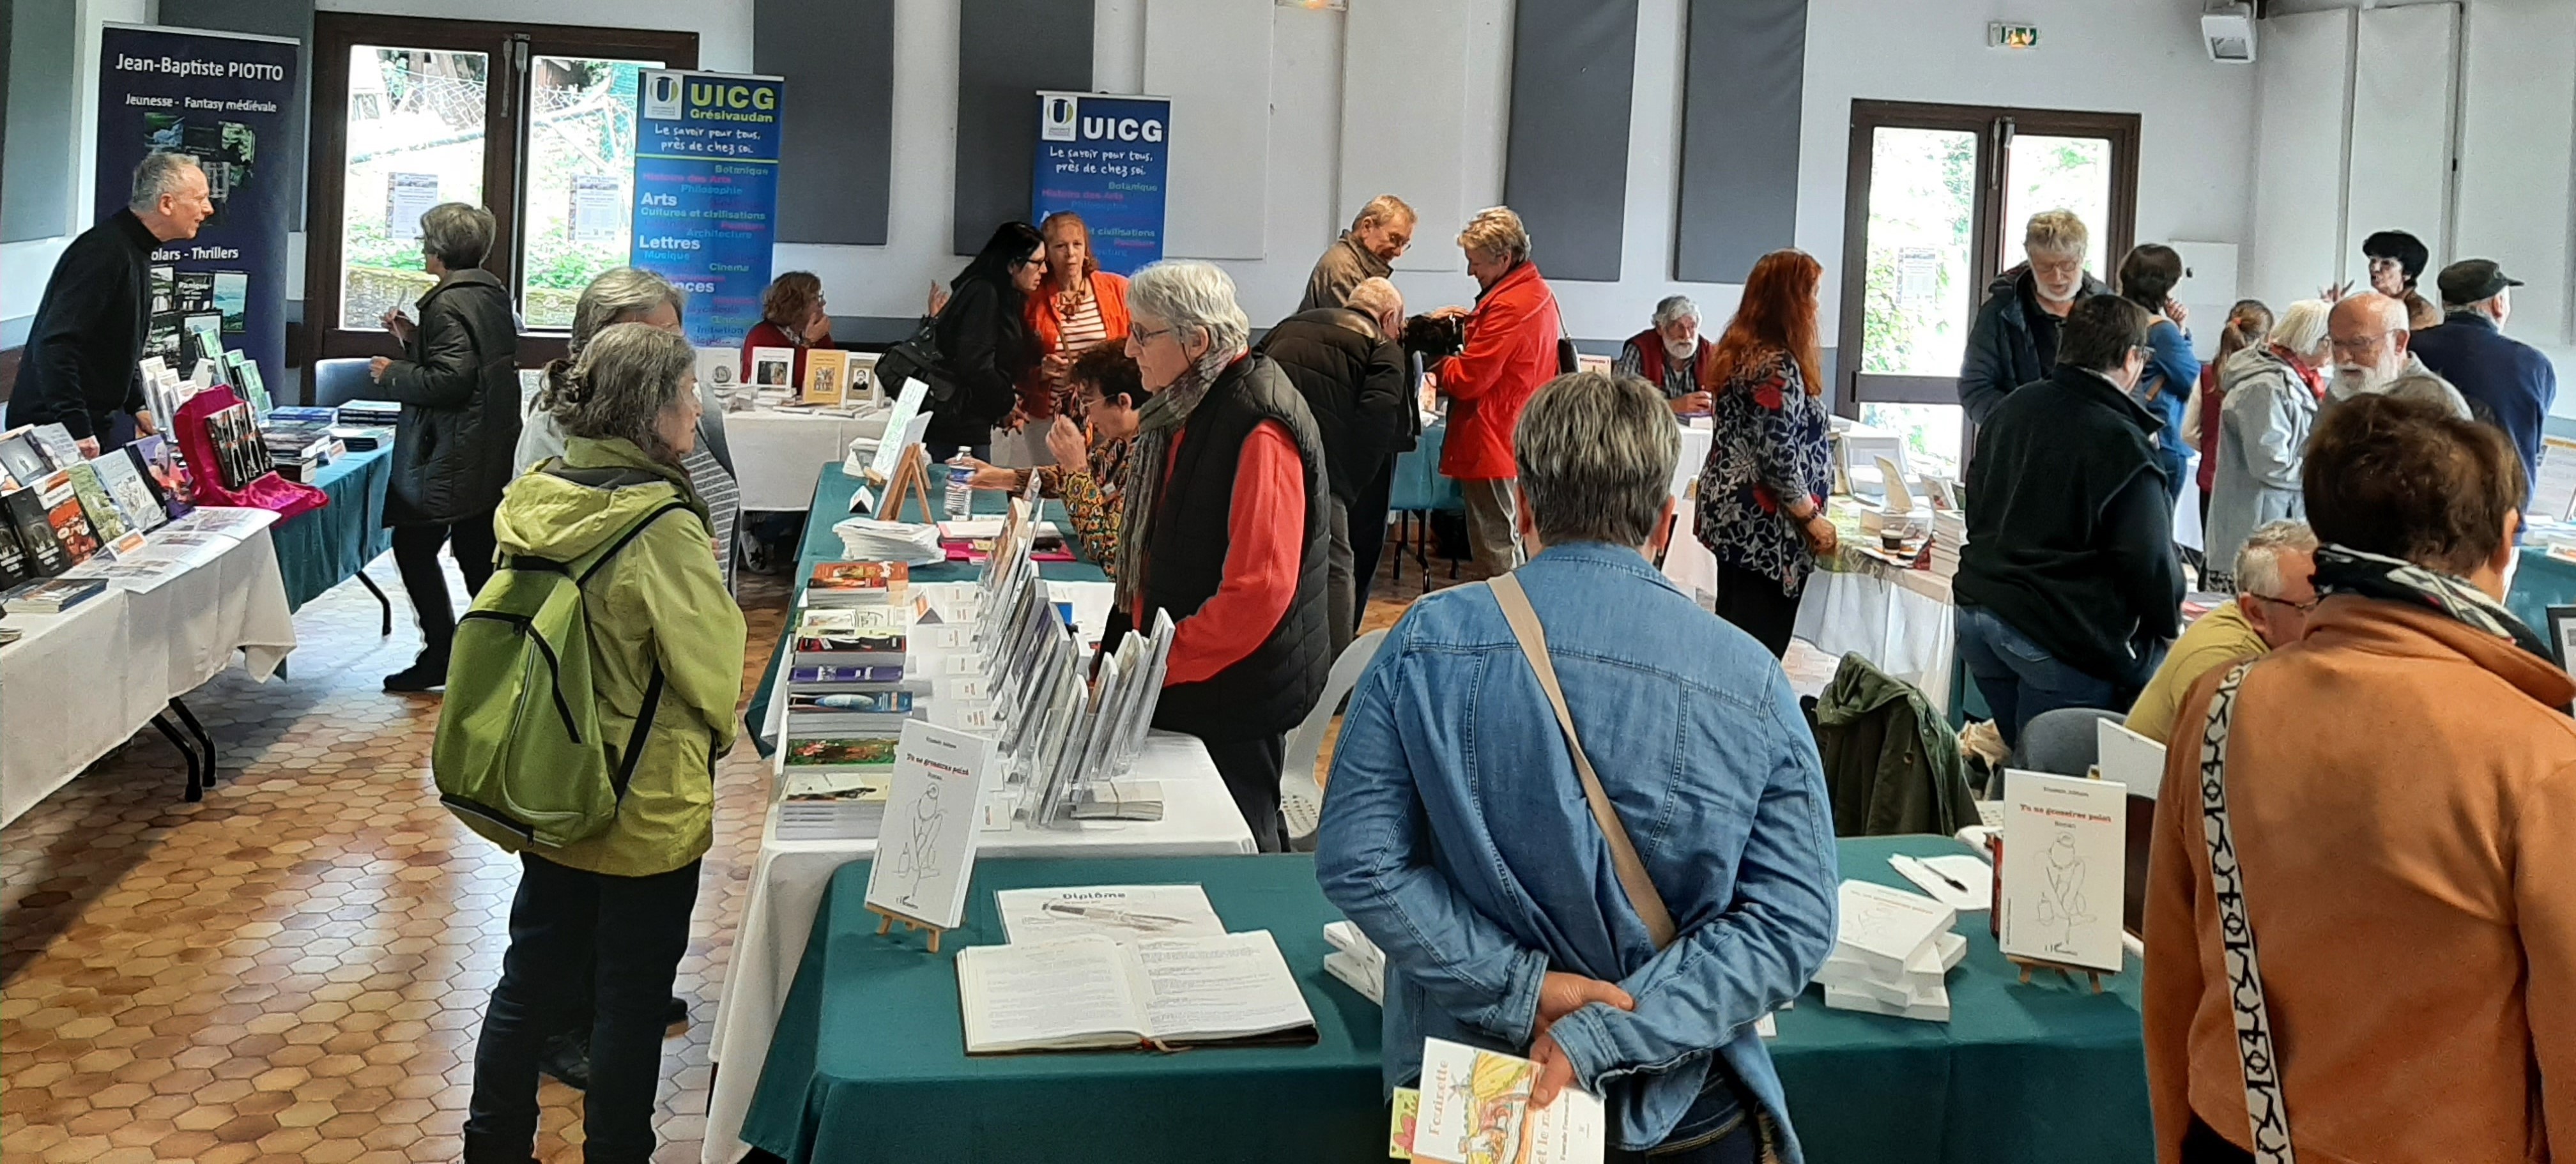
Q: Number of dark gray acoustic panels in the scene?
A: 6